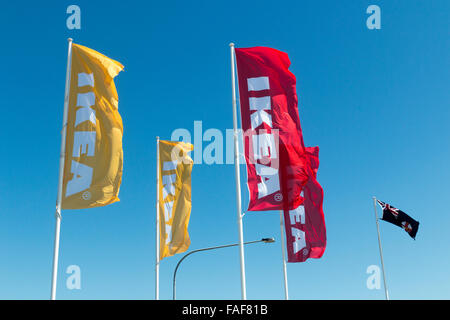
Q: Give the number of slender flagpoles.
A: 5